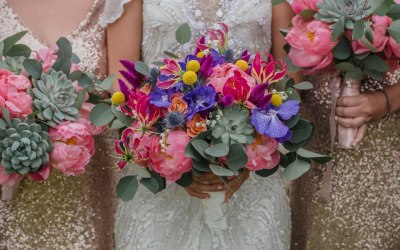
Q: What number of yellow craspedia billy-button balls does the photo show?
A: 6